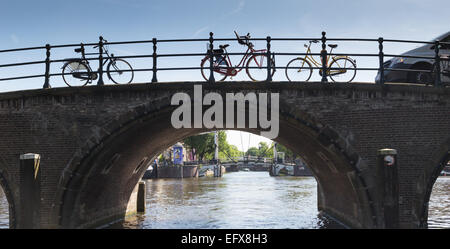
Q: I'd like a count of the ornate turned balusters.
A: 8